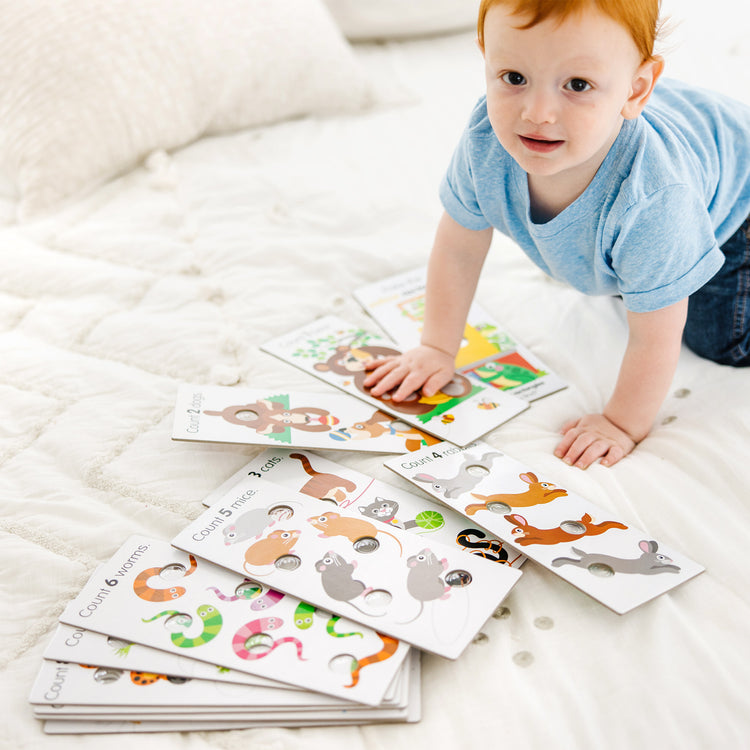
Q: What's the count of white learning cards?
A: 12